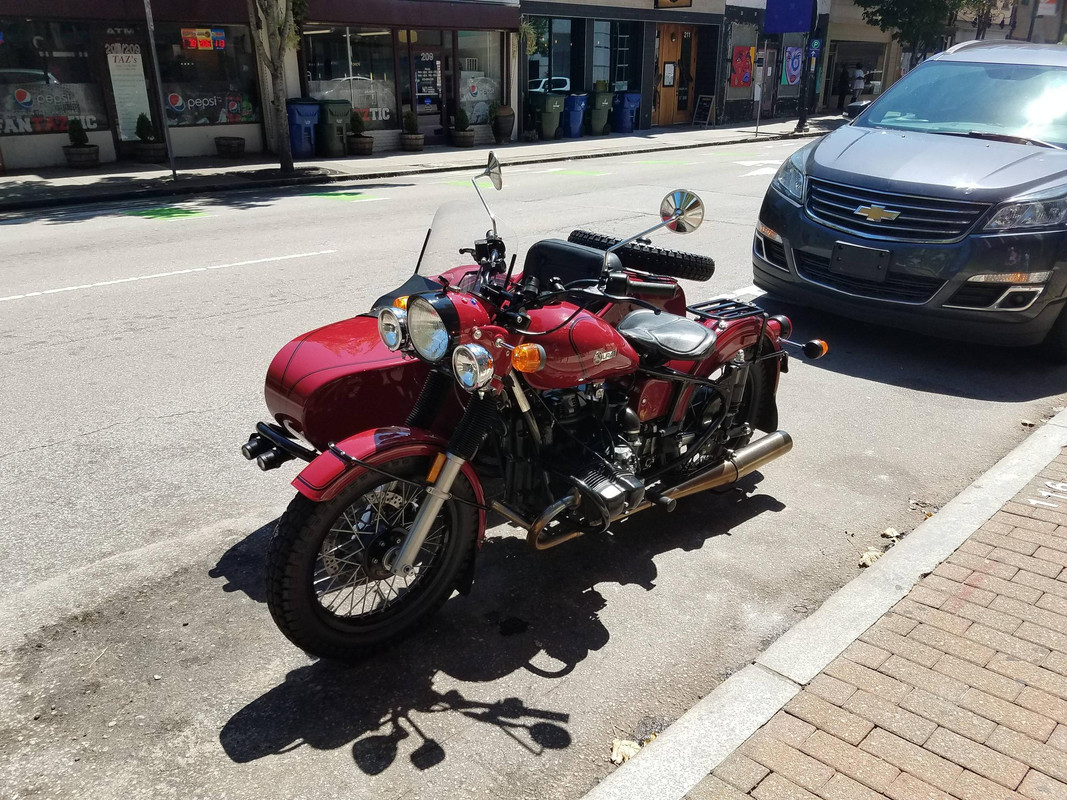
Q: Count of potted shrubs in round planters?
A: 5